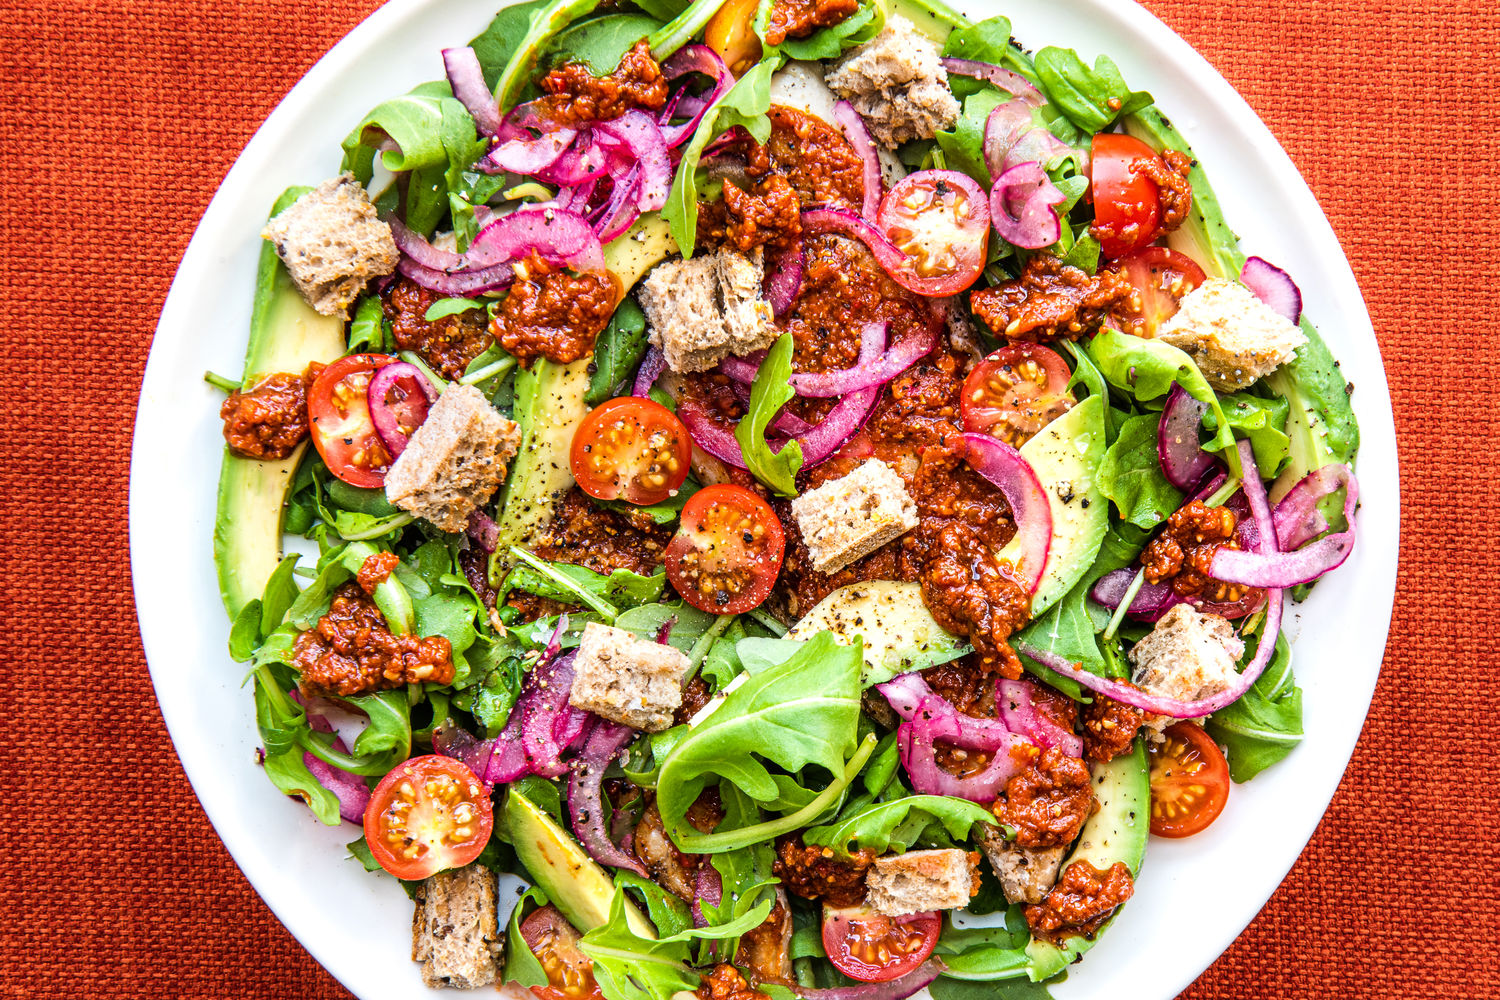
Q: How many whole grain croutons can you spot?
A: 10